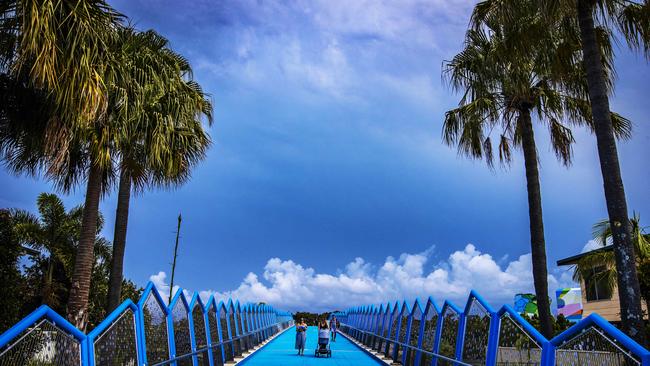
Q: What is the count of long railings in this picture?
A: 2